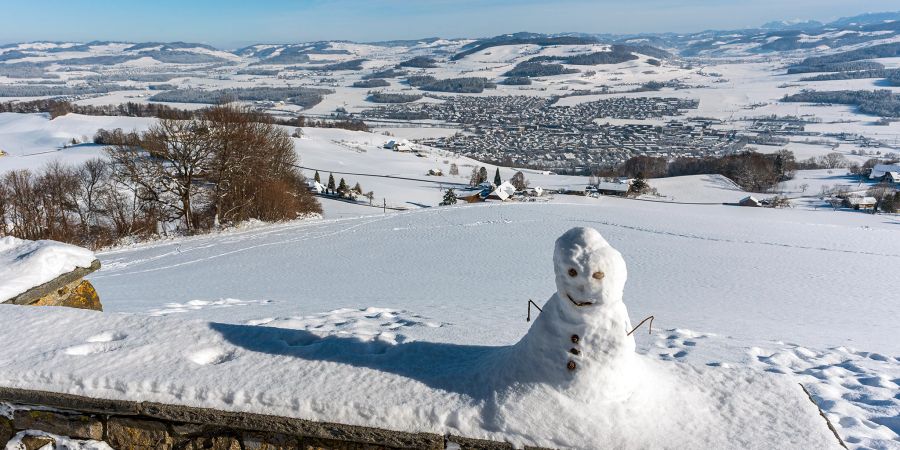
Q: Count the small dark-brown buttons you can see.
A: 3